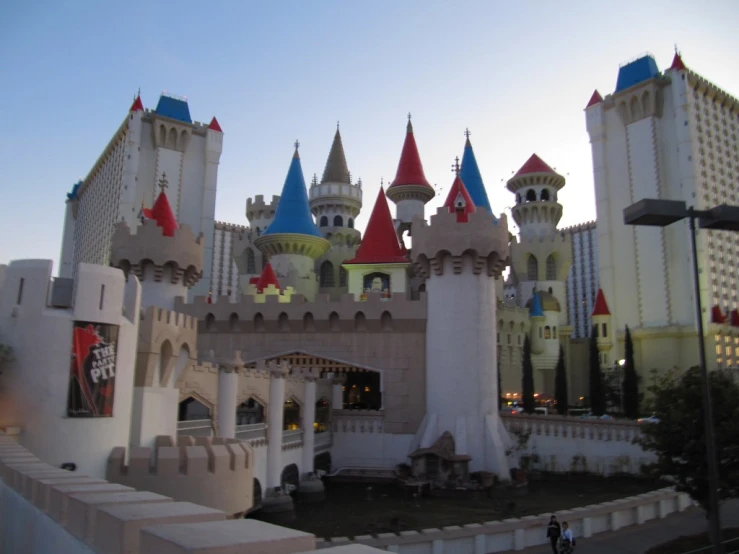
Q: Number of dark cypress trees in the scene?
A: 4